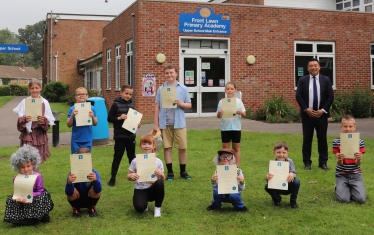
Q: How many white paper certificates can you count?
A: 11